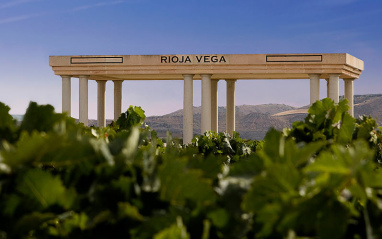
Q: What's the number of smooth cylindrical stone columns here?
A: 12